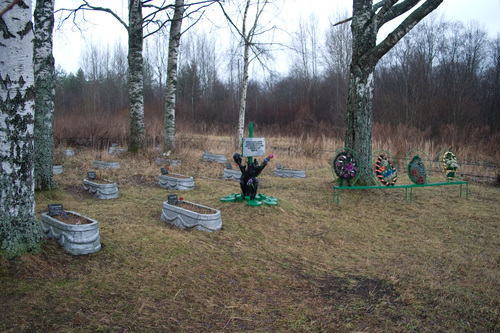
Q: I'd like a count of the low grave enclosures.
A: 12